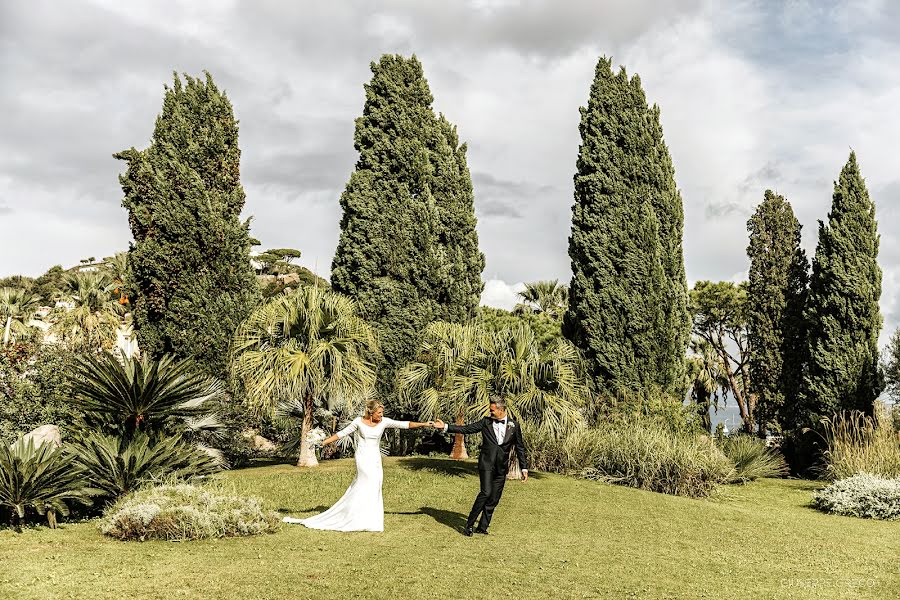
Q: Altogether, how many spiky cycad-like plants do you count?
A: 3